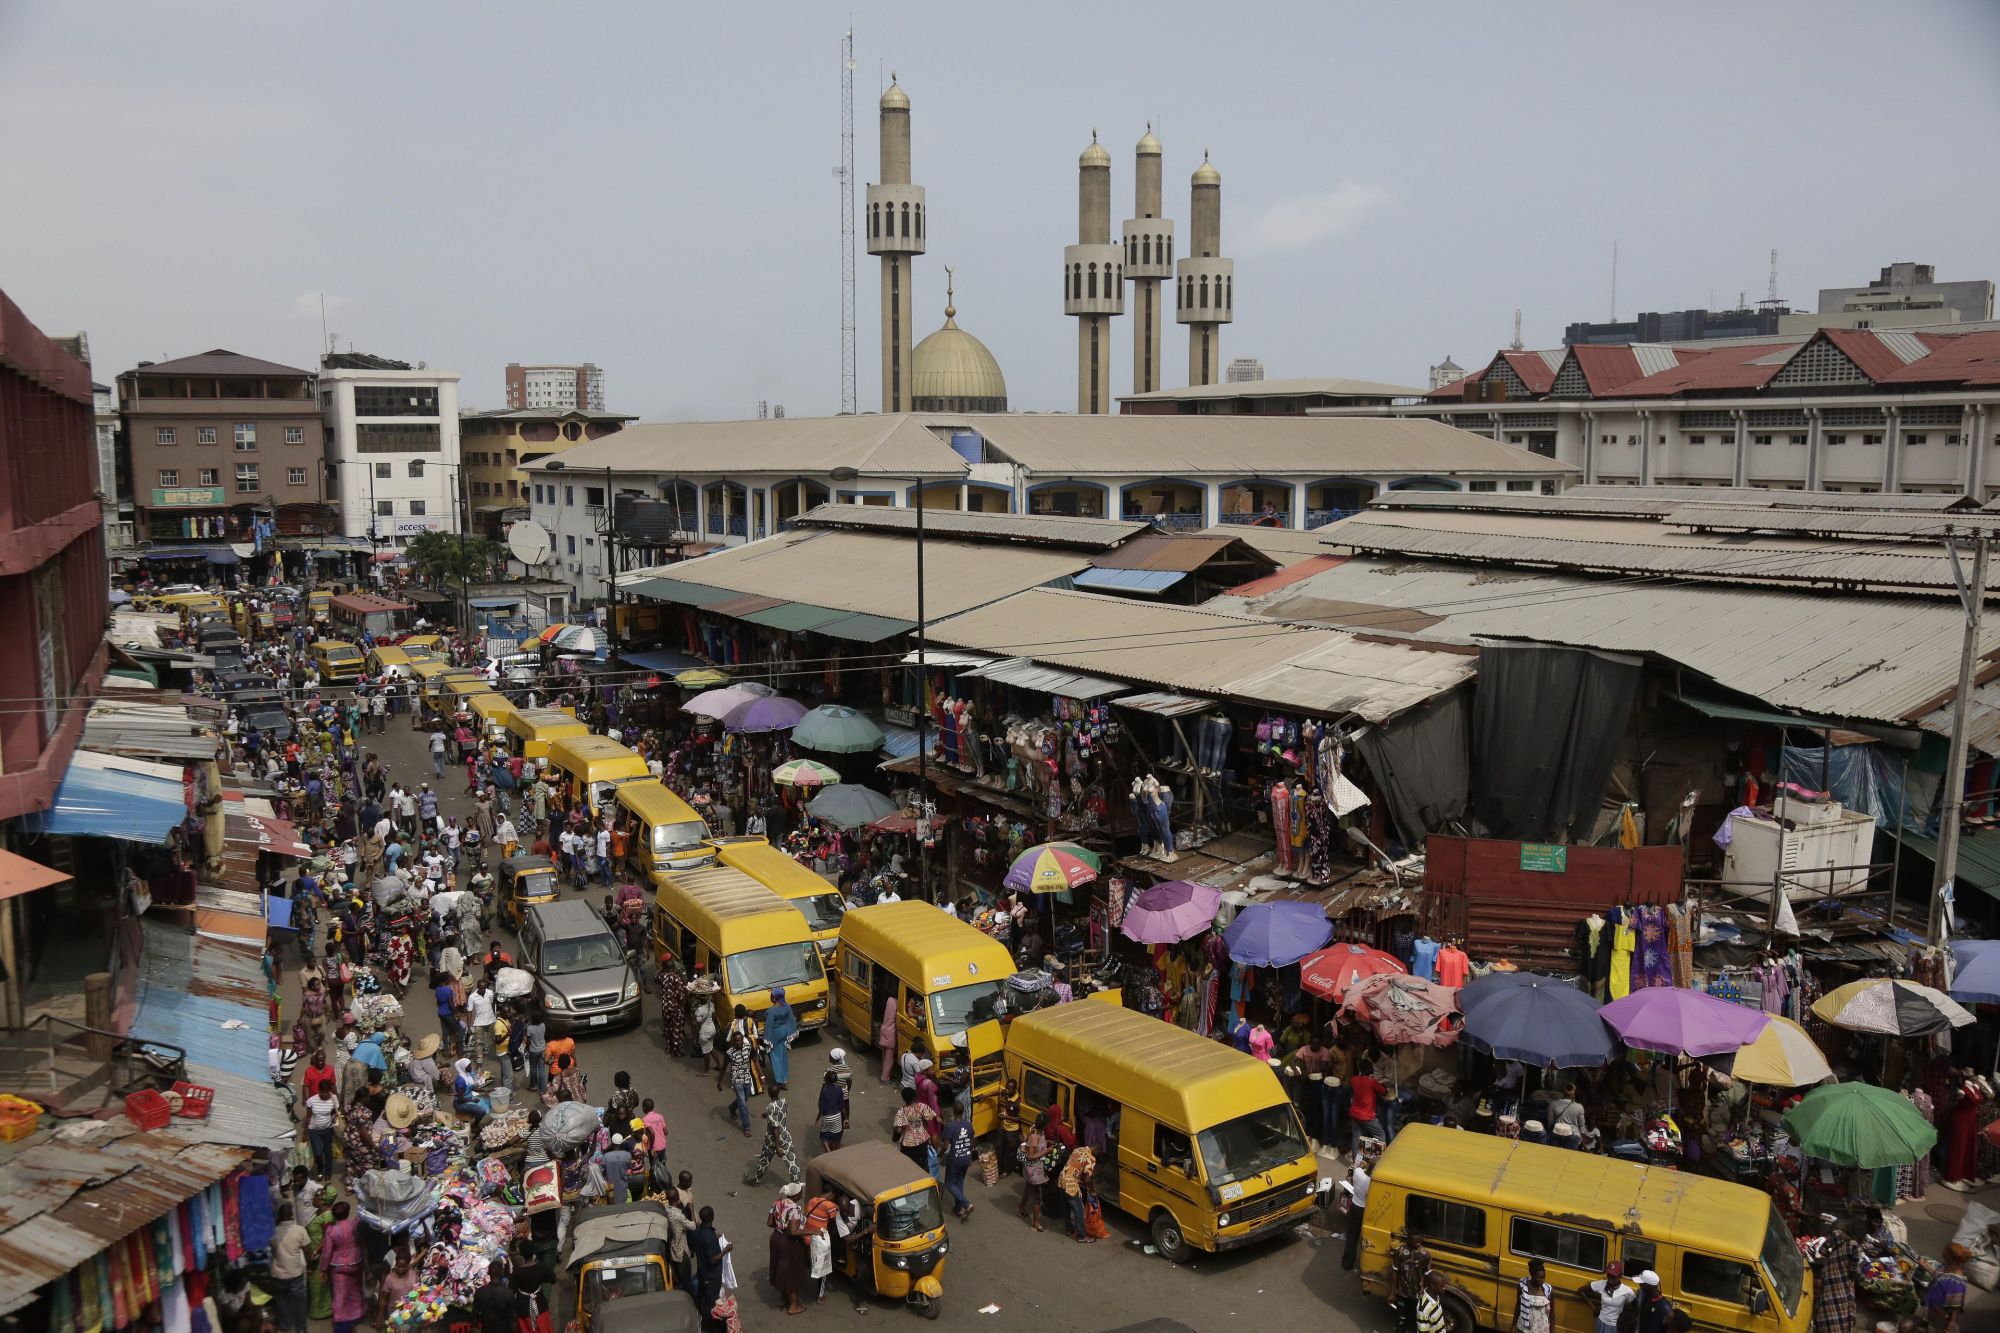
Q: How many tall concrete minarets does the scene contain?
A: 4